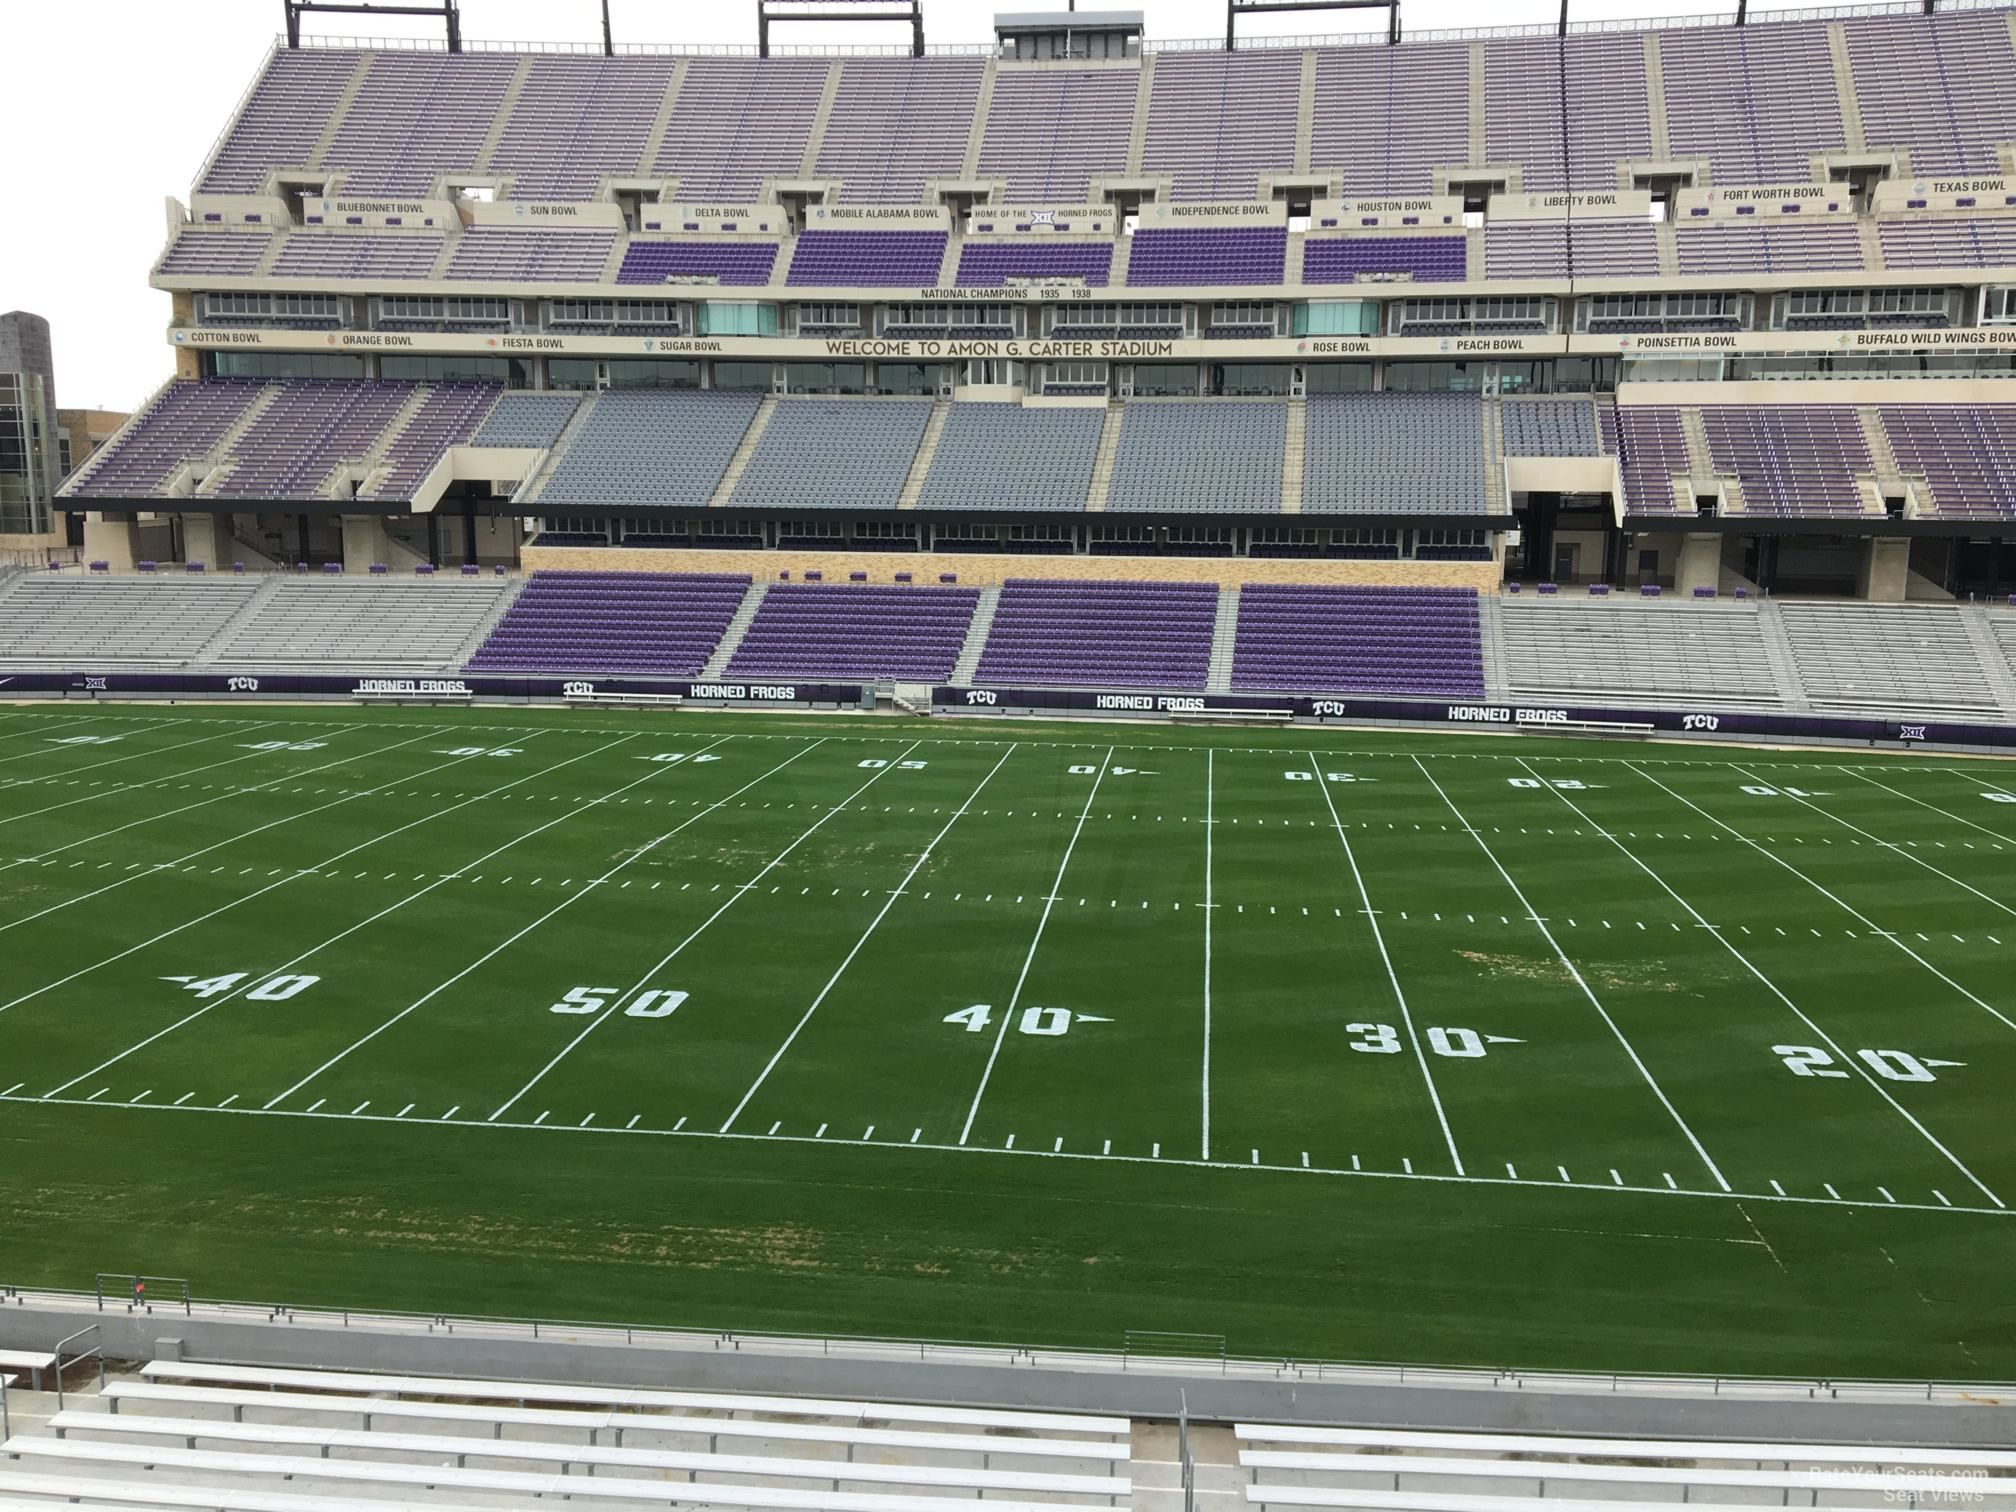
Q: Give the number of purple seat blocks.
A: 9